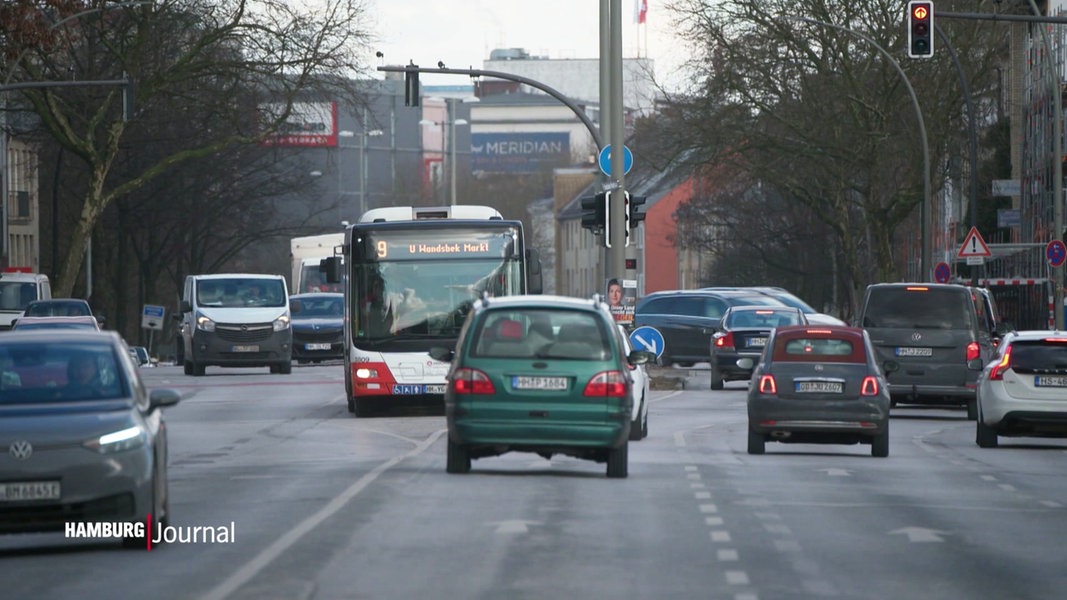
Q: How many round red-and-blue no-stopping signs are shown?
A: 2